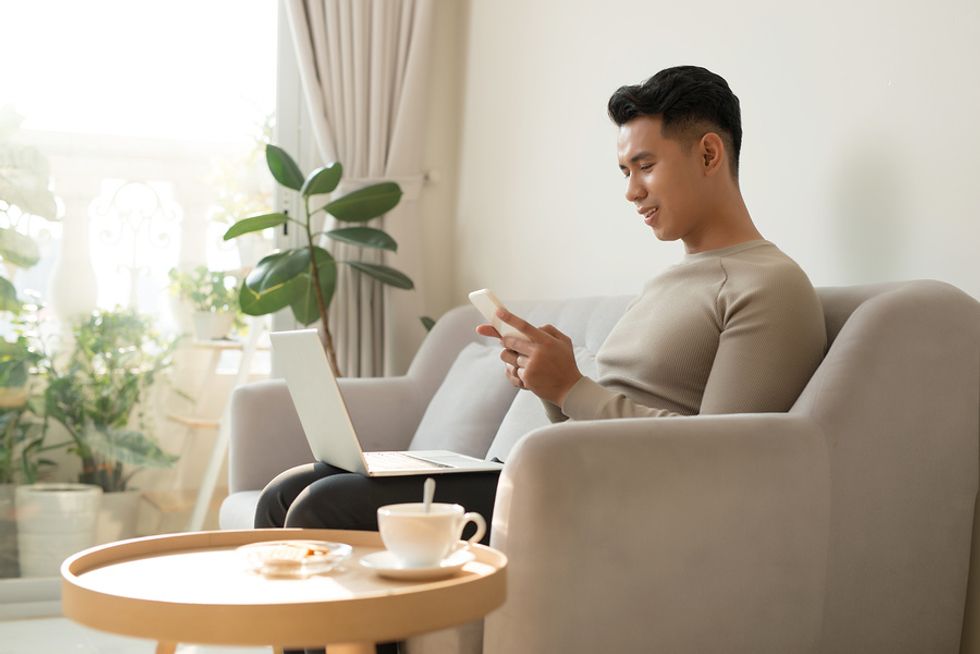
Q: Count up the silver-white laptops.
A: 1